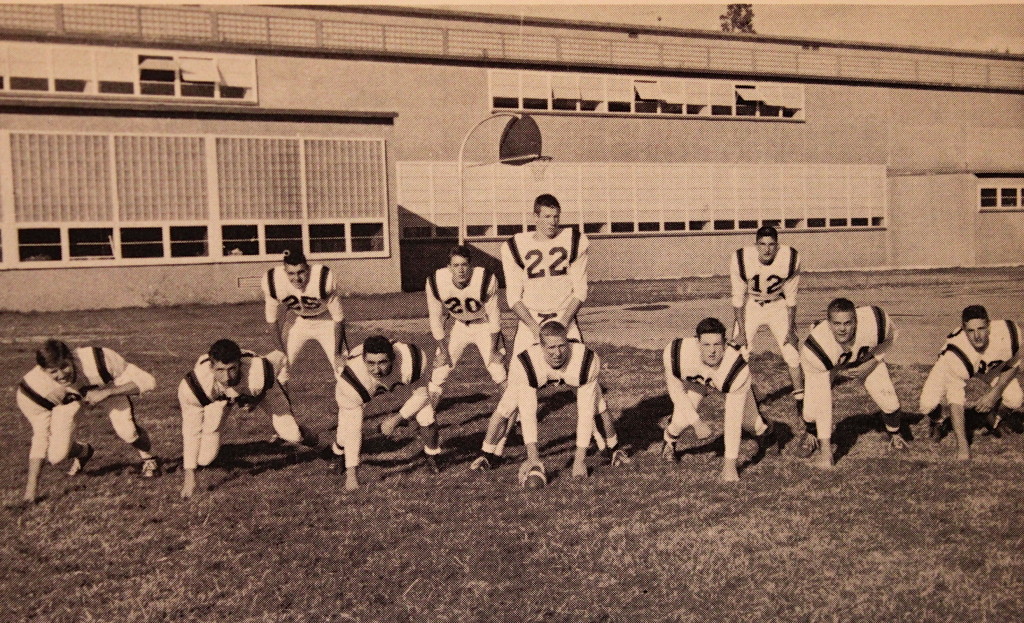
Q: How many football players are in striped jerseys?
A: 11